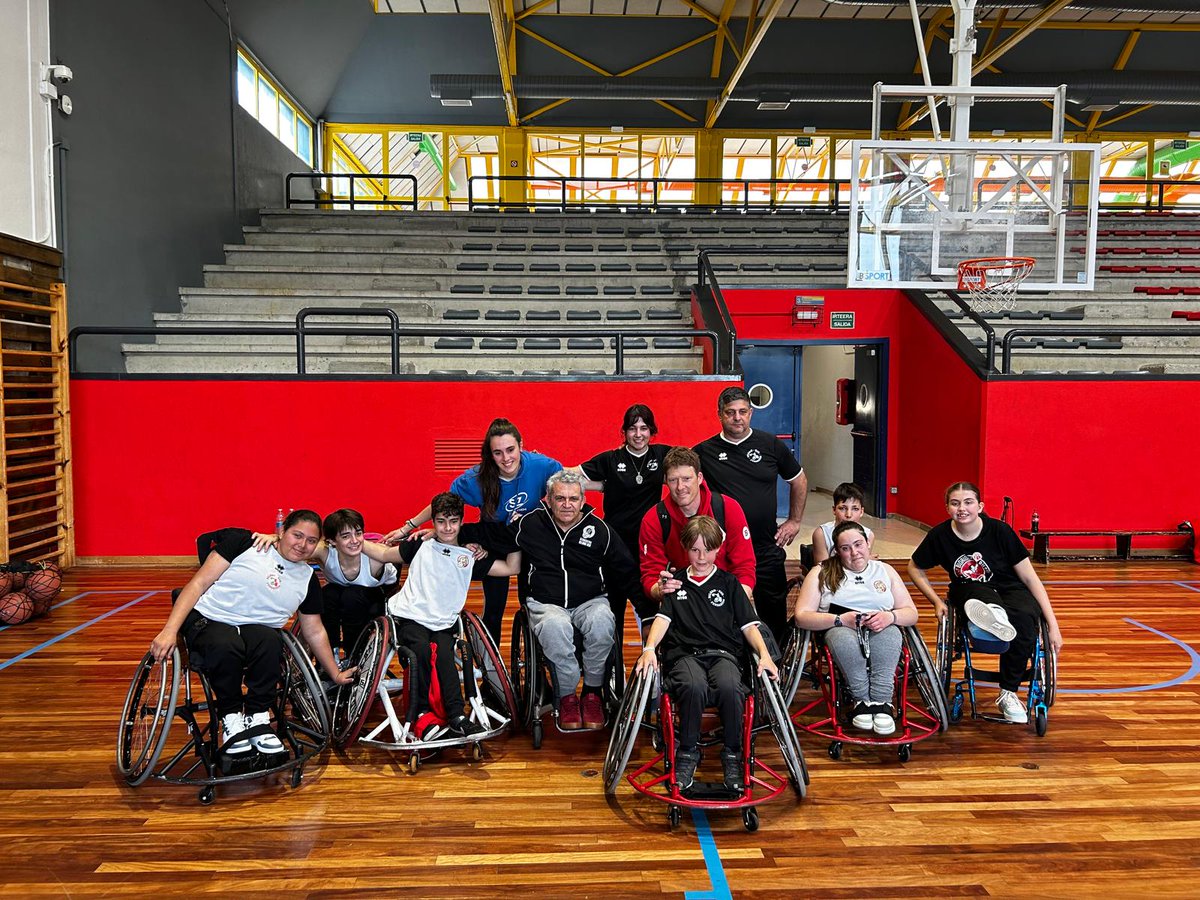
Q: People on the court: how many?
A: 12